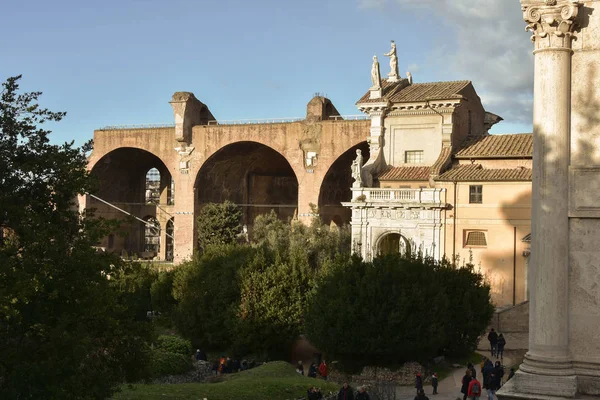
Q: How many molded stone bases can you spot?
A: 1